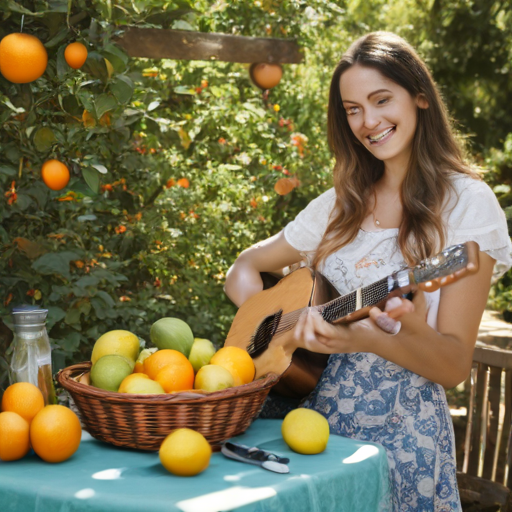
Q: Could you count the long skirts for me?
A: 1